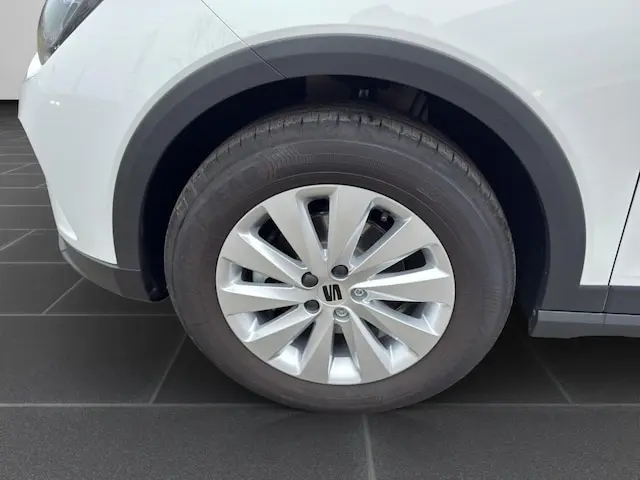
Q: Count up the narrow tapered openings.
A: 10